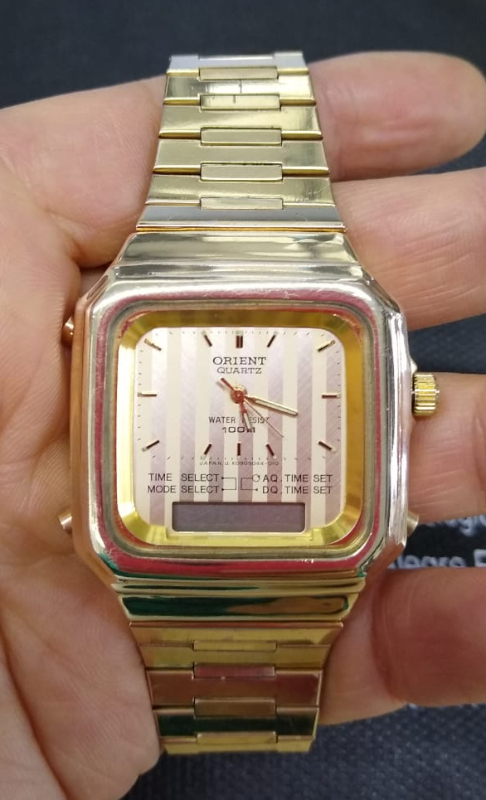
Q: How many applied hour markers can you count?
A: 12